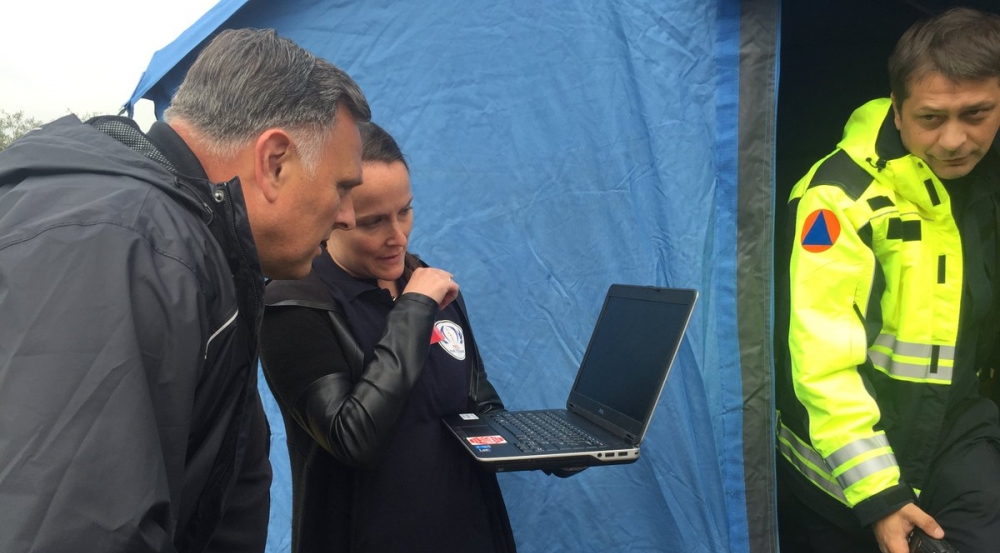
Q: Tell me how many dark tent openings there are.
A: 1